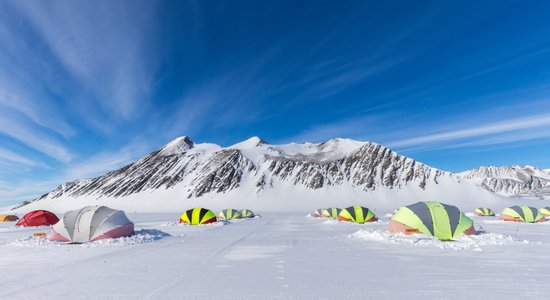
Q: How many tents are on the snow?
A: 13